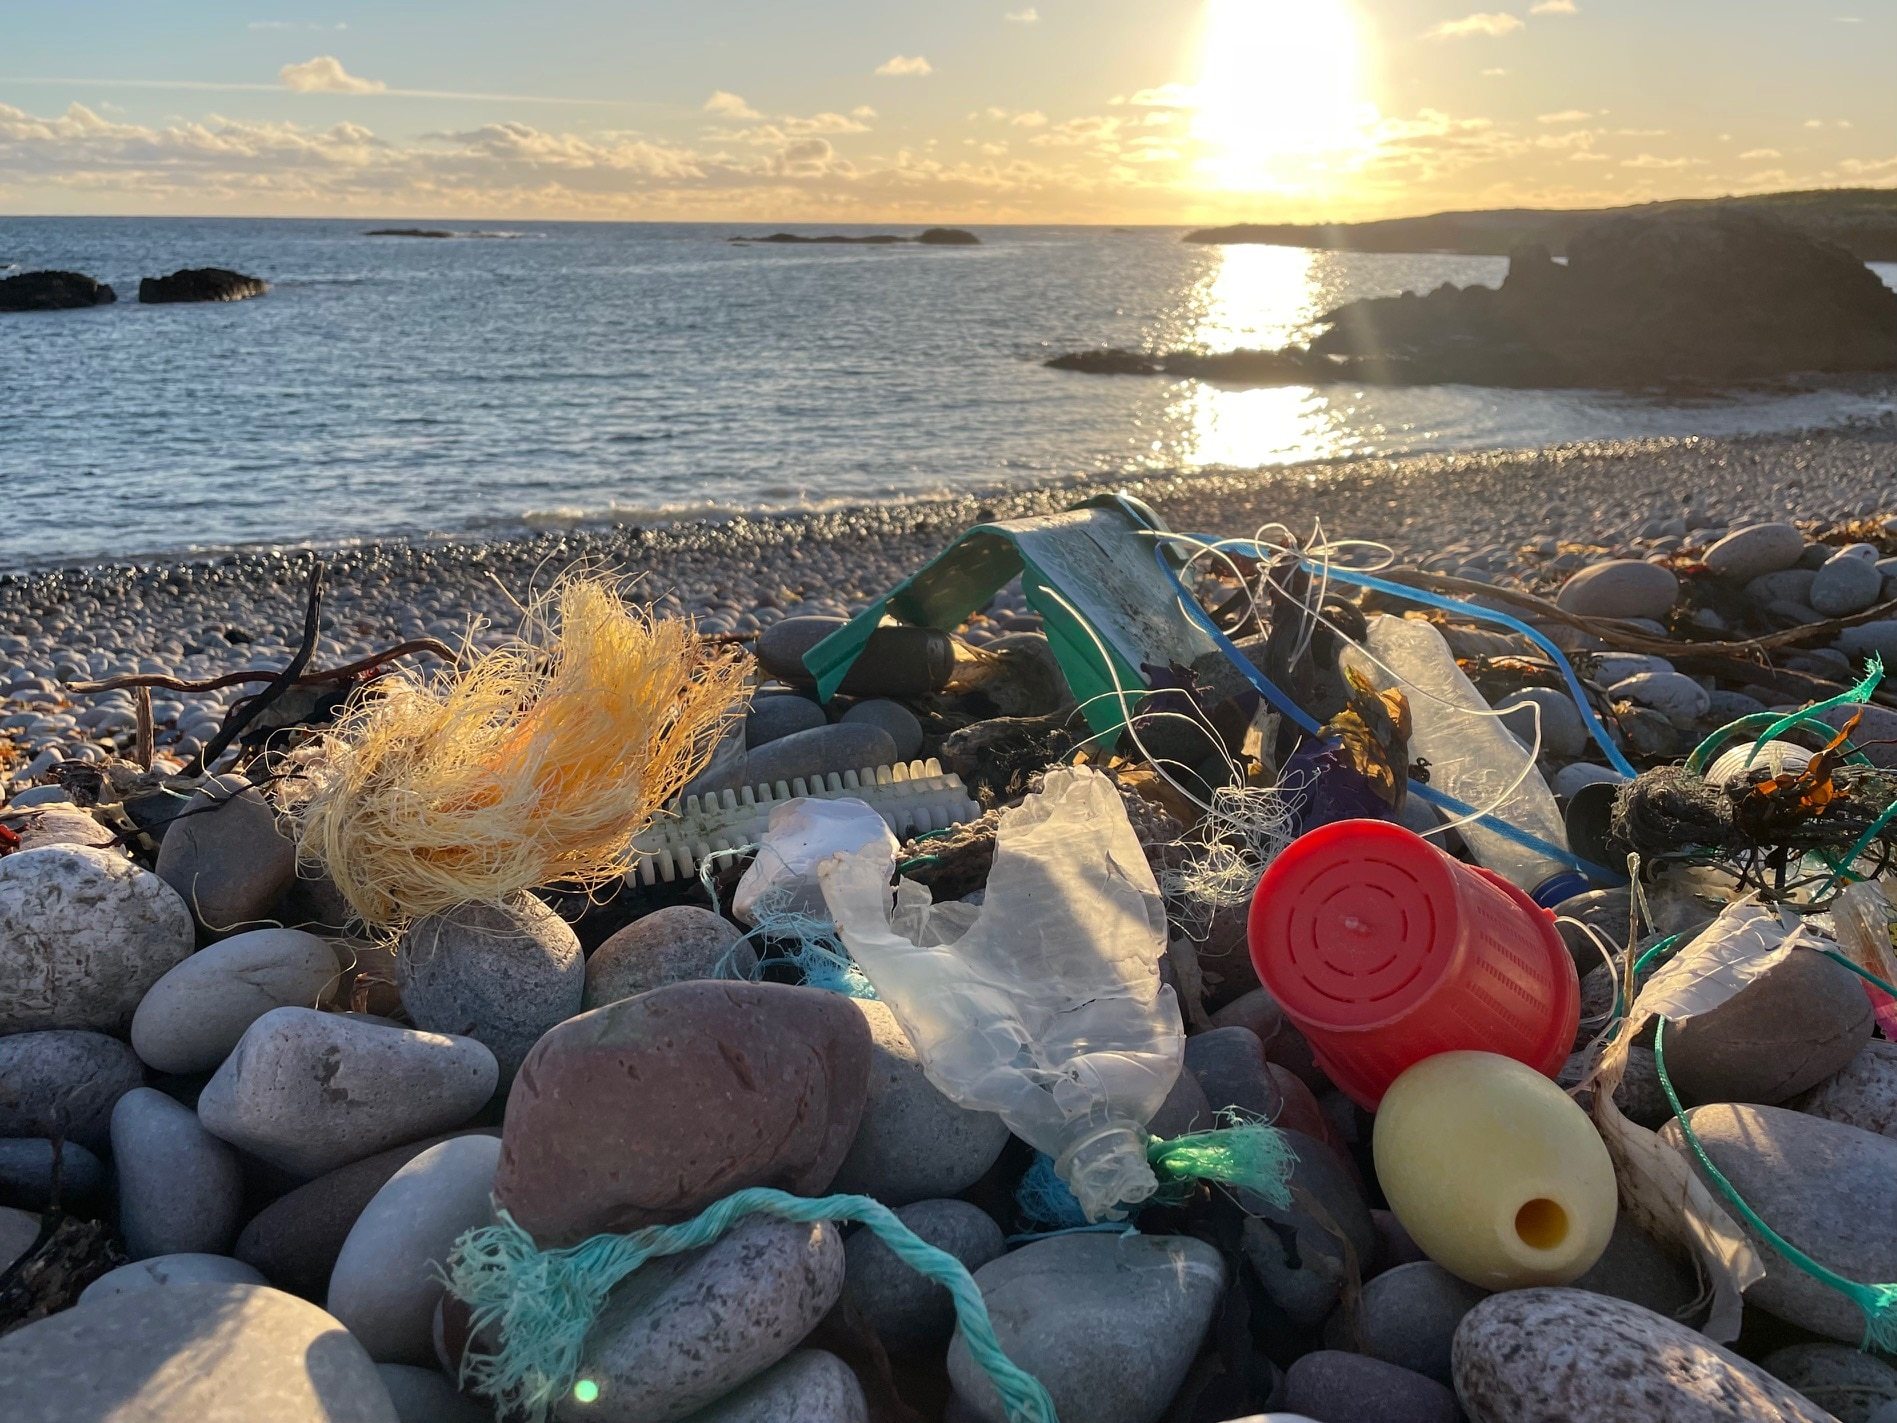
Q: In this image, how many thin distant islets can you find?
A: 2